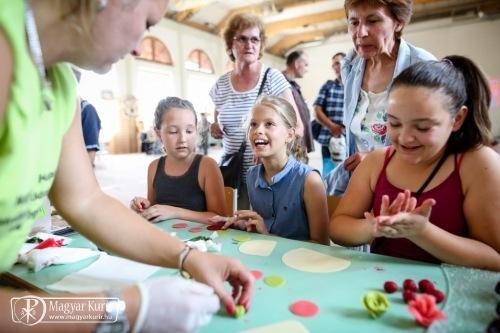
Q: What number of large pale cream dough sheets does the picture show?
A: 3